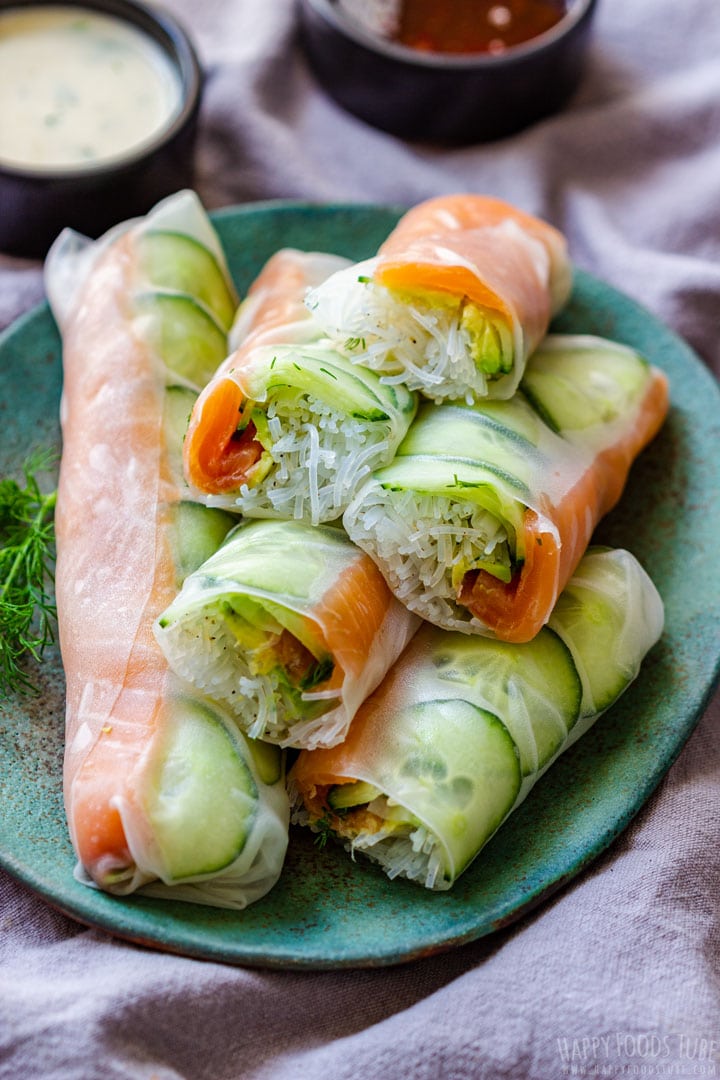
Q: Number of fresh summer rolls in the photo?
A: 6